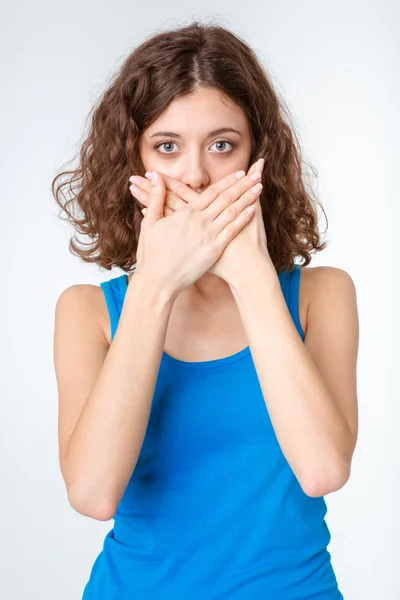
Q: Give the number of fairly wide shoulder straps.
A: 2